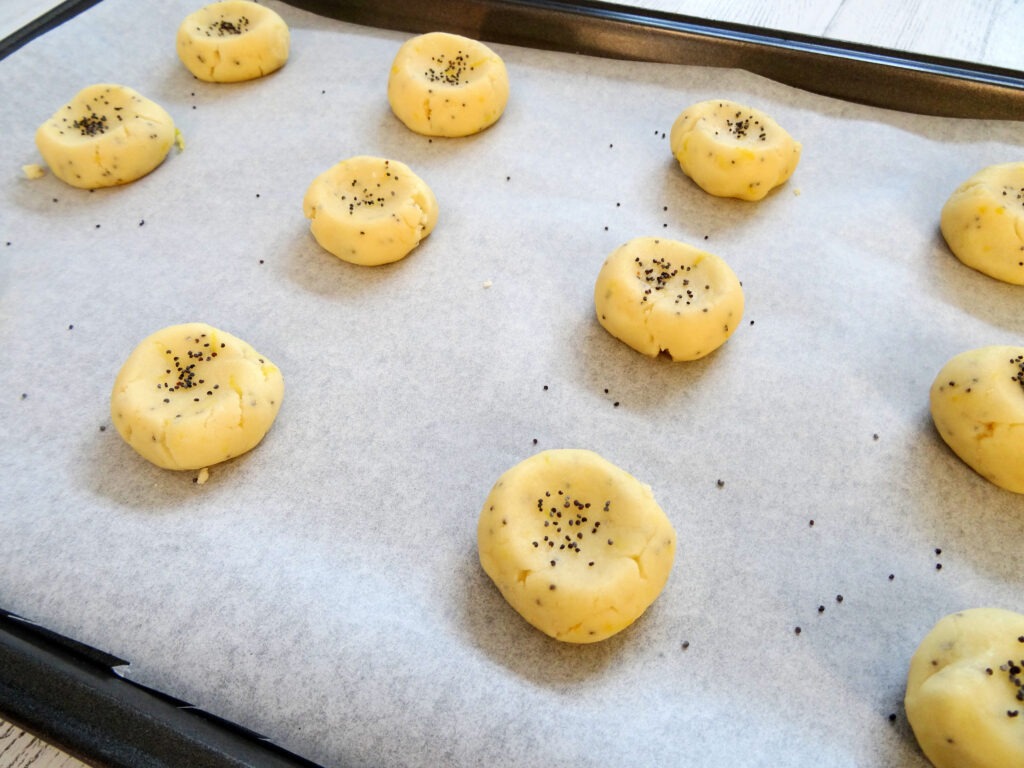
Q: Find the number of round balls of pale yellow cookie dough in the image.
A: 11